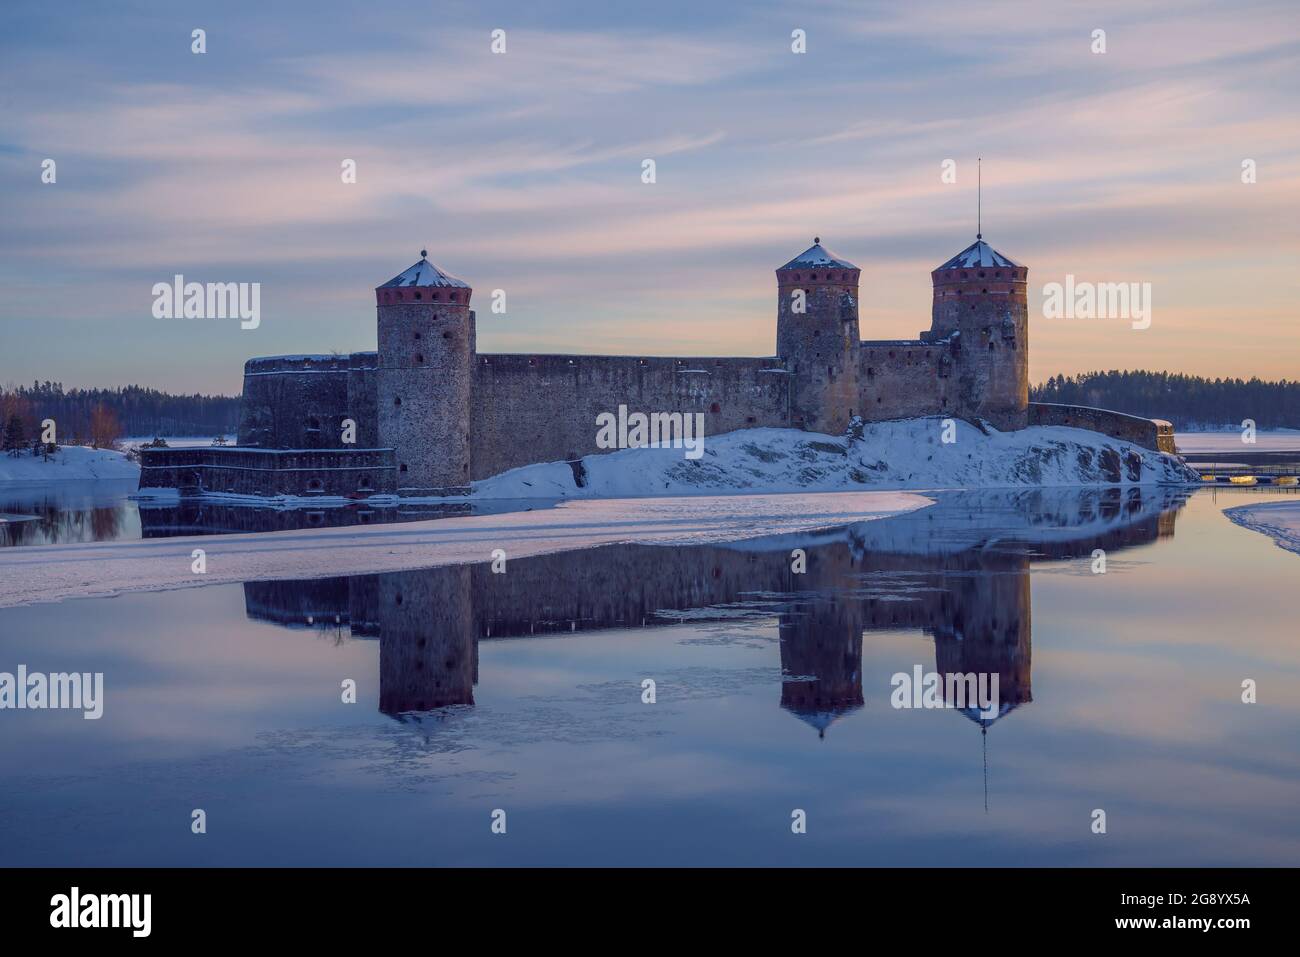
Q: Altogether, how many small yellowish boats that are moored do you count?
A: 3